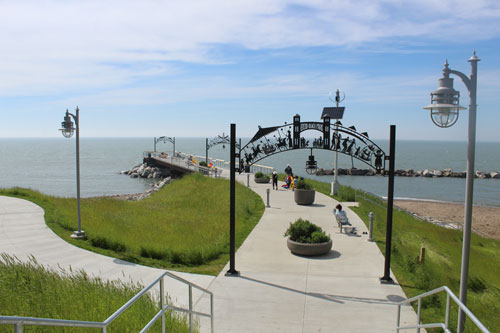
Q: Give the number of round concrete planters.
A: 3